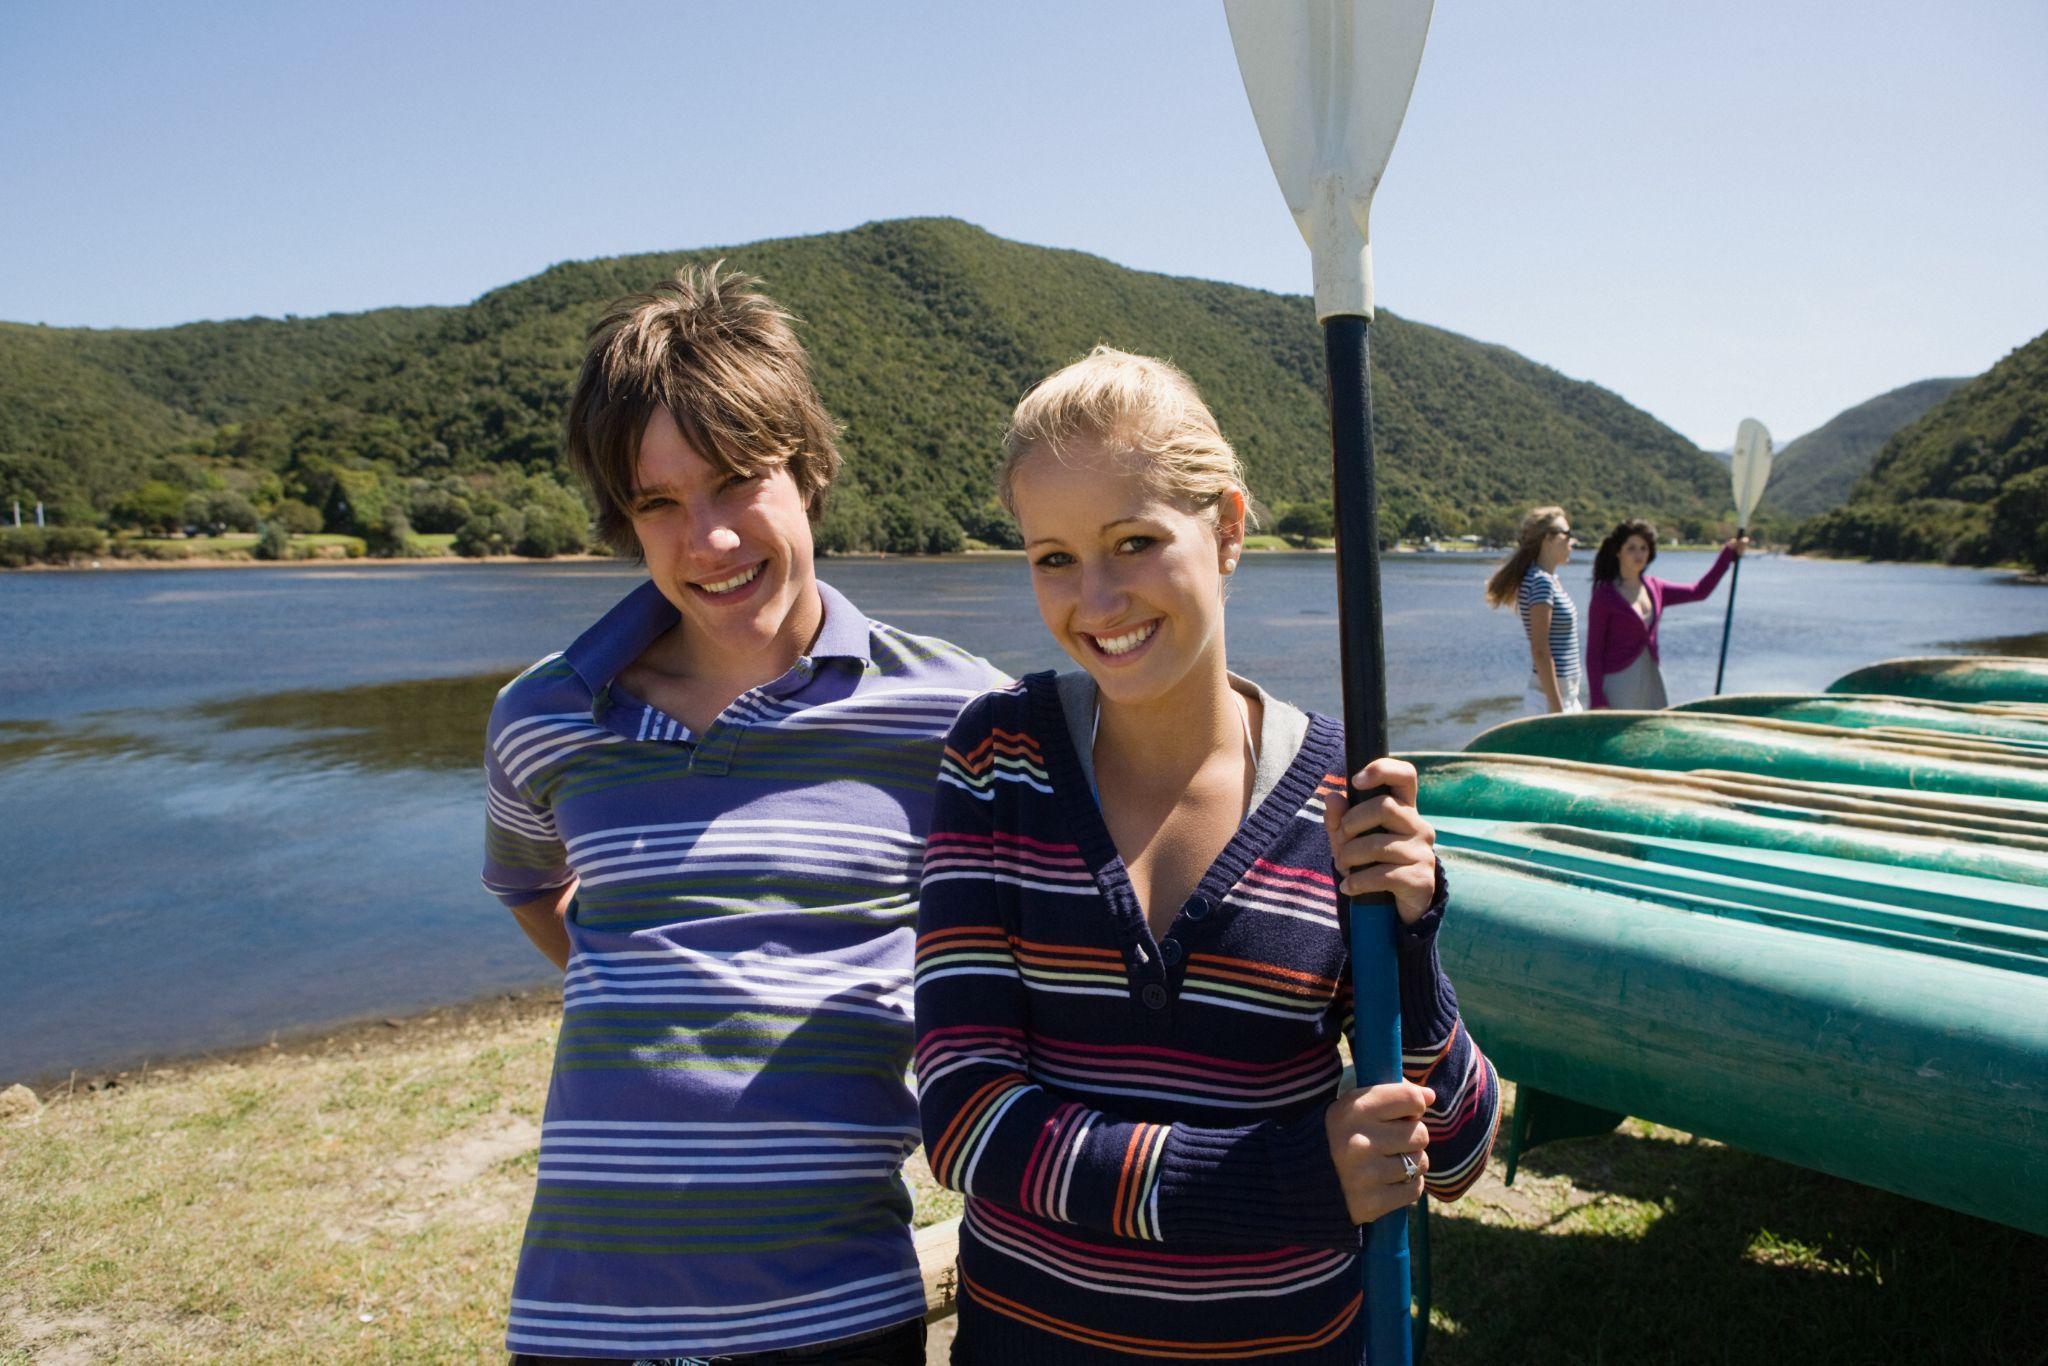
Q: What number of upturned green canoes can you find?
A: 5